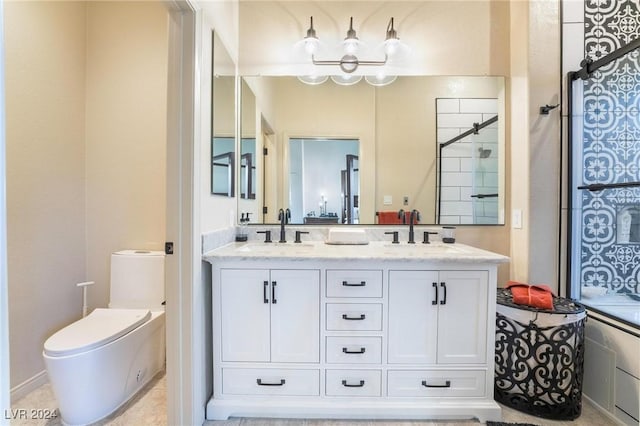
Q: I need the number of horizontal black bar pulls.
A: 6